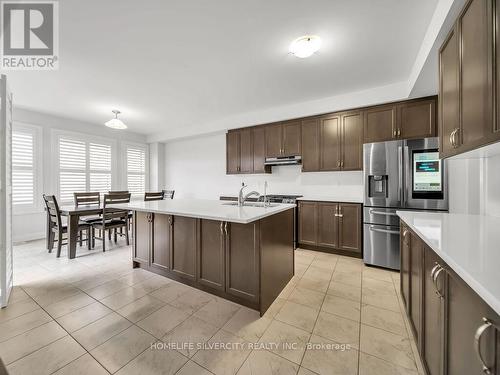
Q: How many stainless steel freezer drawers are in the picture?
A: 2